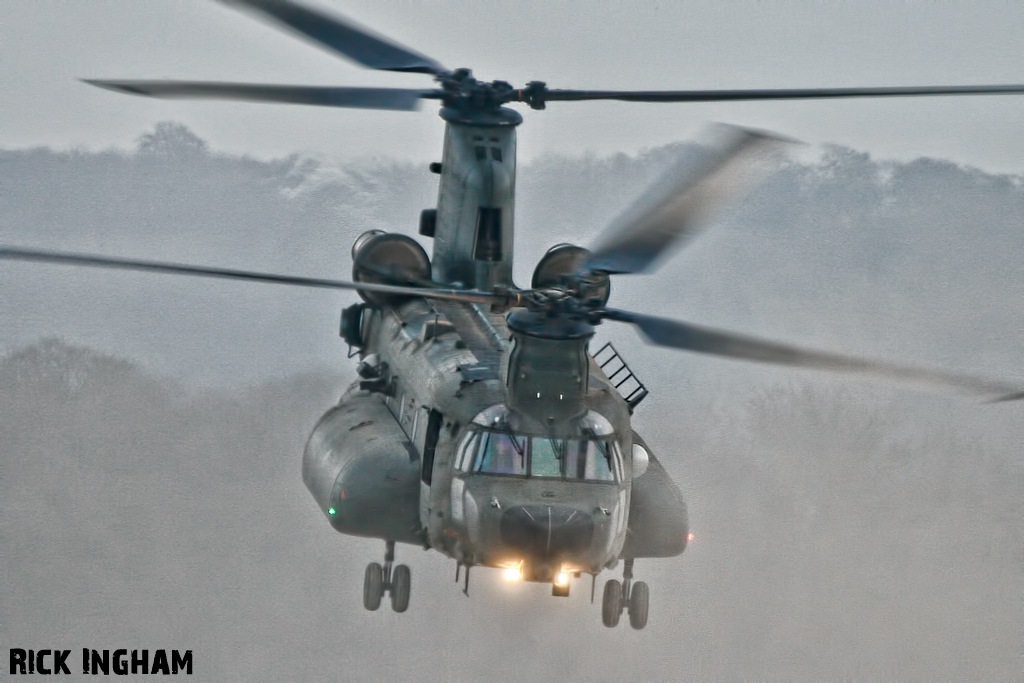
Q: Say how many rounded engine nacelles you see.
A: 2